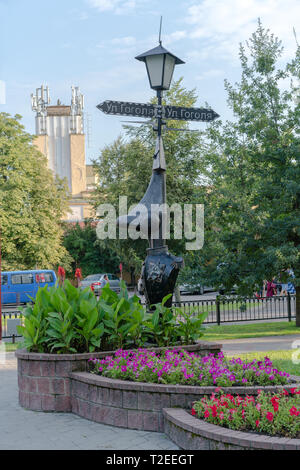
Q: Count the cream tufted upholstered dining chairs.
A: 0